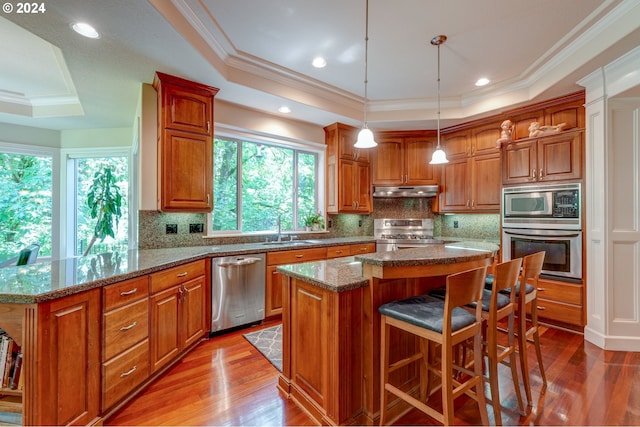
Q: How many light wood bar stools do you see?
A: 3